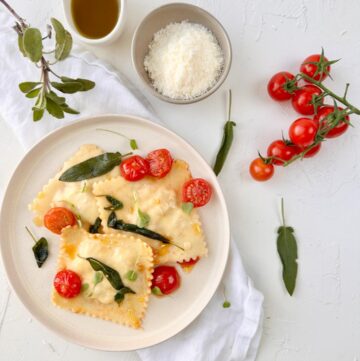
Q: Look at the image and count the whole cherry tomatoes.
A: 8